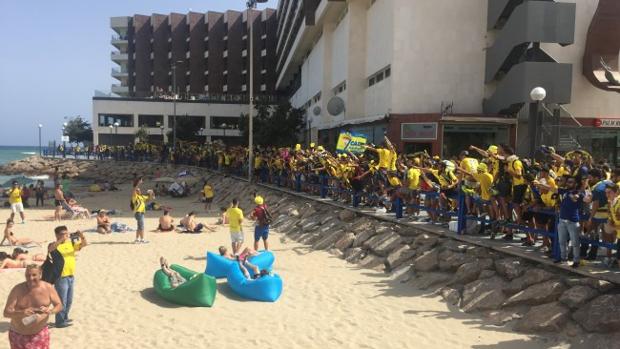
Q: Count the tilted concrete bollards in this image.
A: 0